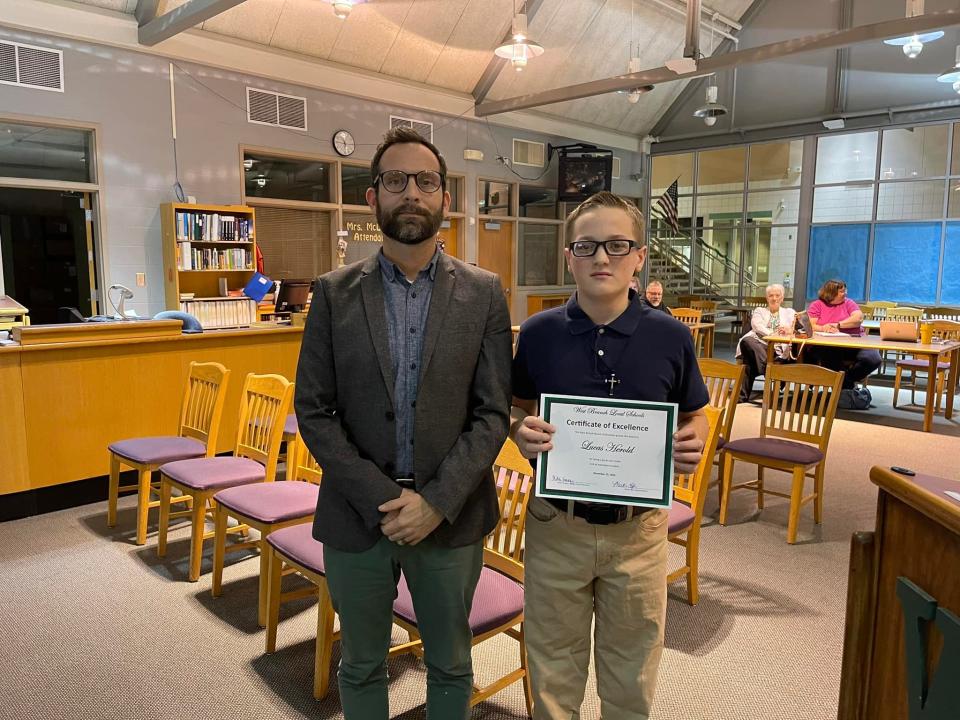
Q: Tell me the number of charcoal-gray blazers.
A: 1